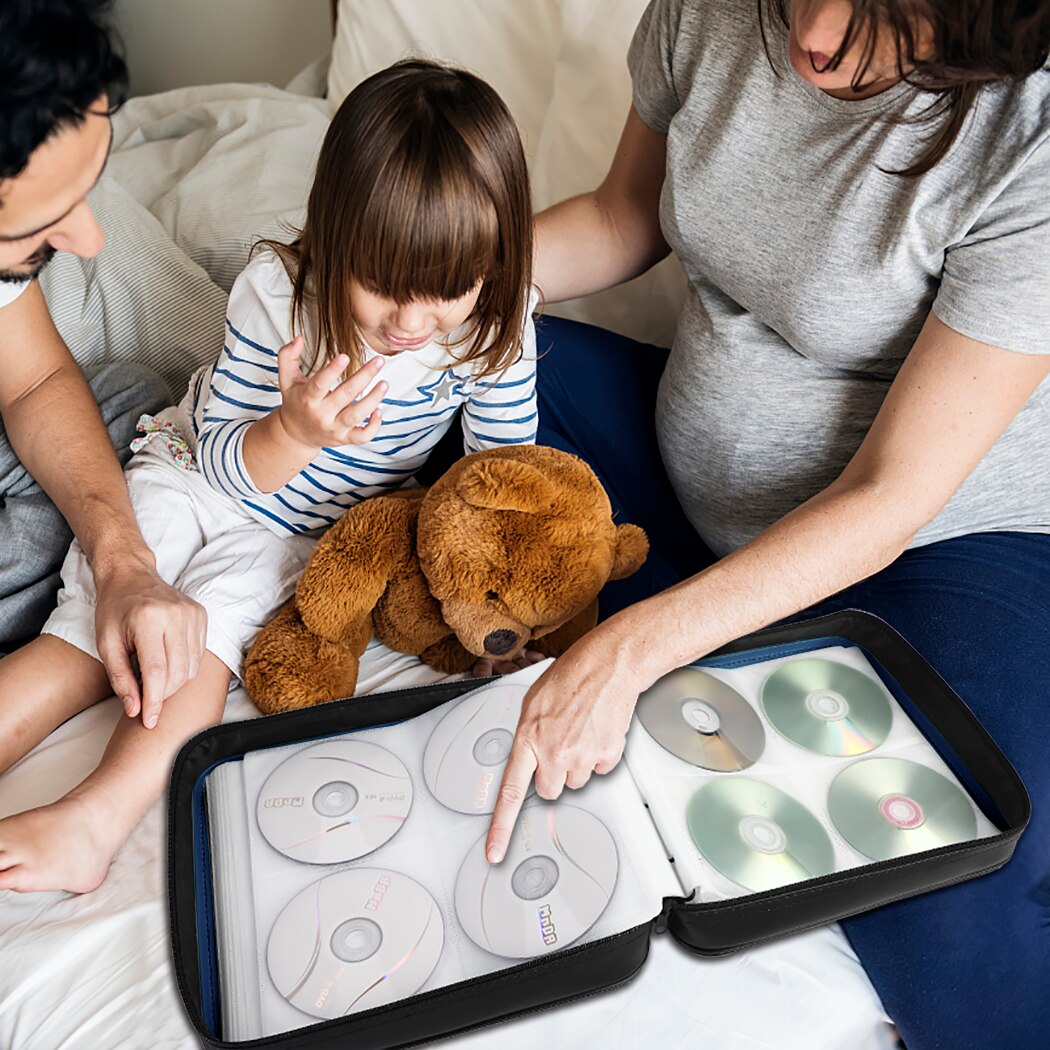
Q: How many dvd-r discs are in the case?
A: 4